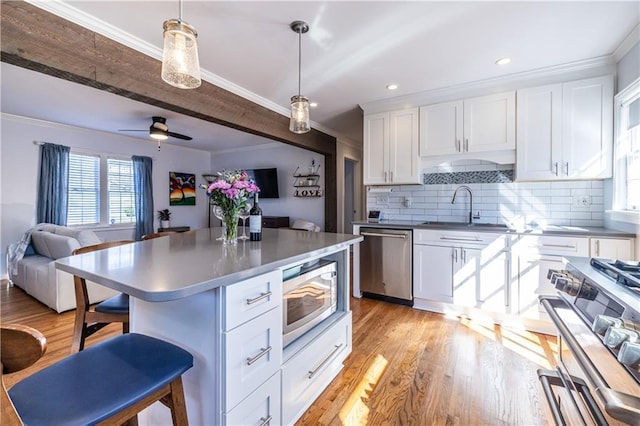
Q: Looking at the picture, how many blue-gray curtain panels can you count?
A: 2